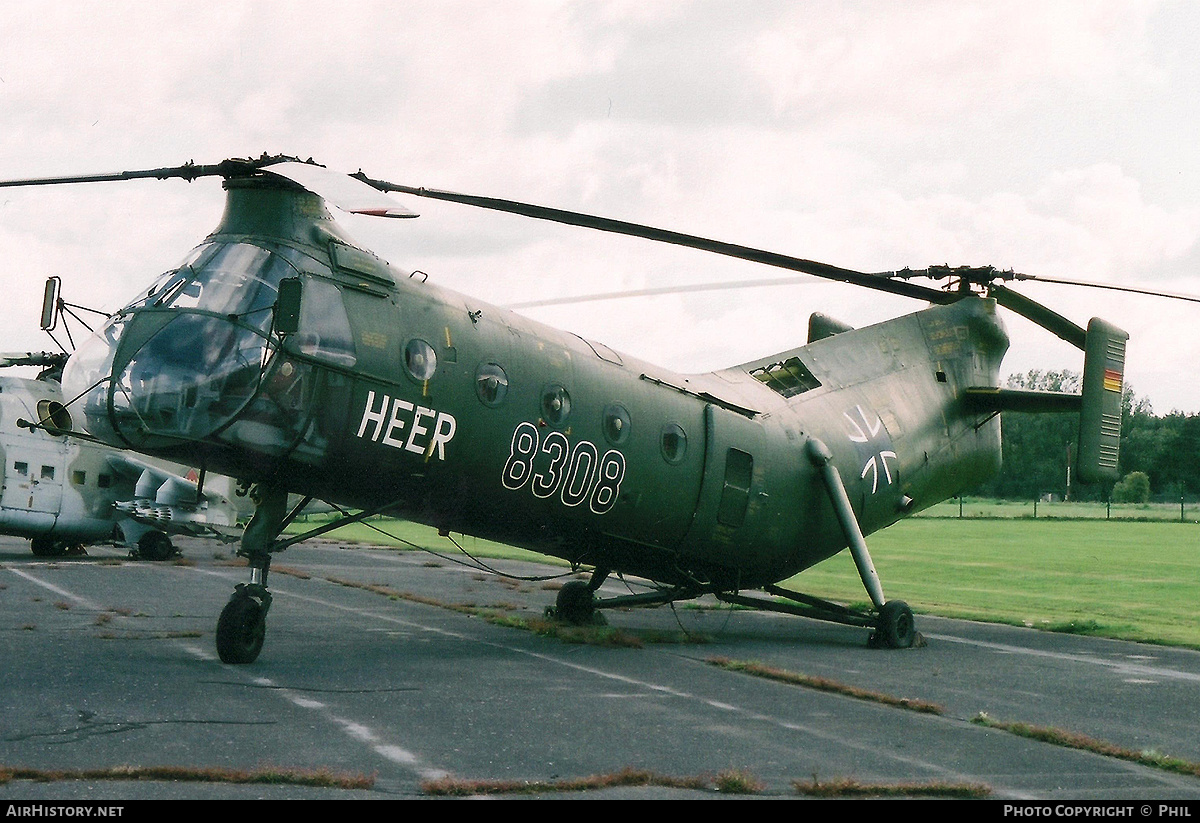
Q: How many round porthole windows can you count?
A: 5